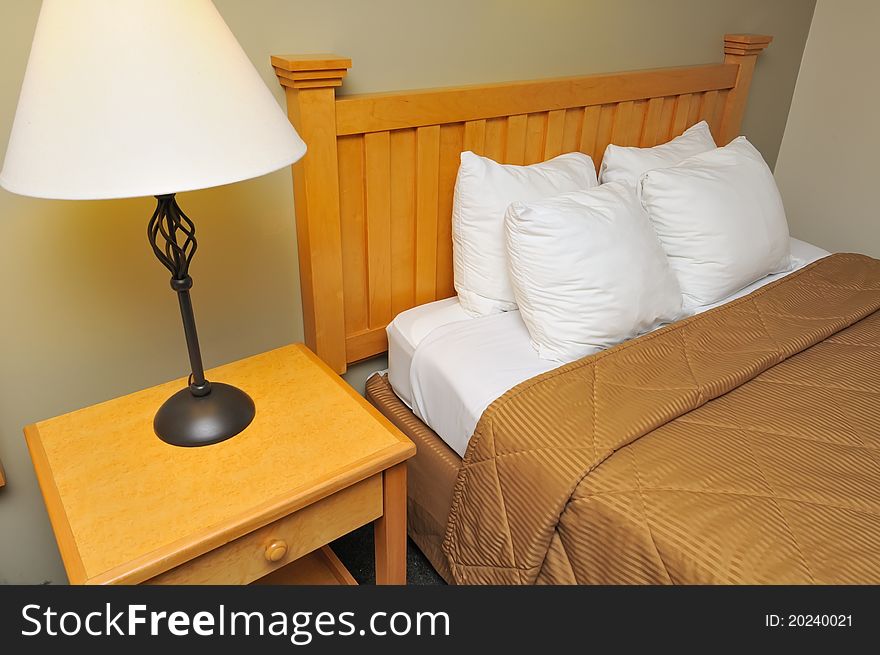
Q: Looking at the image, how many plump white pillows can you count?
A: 4